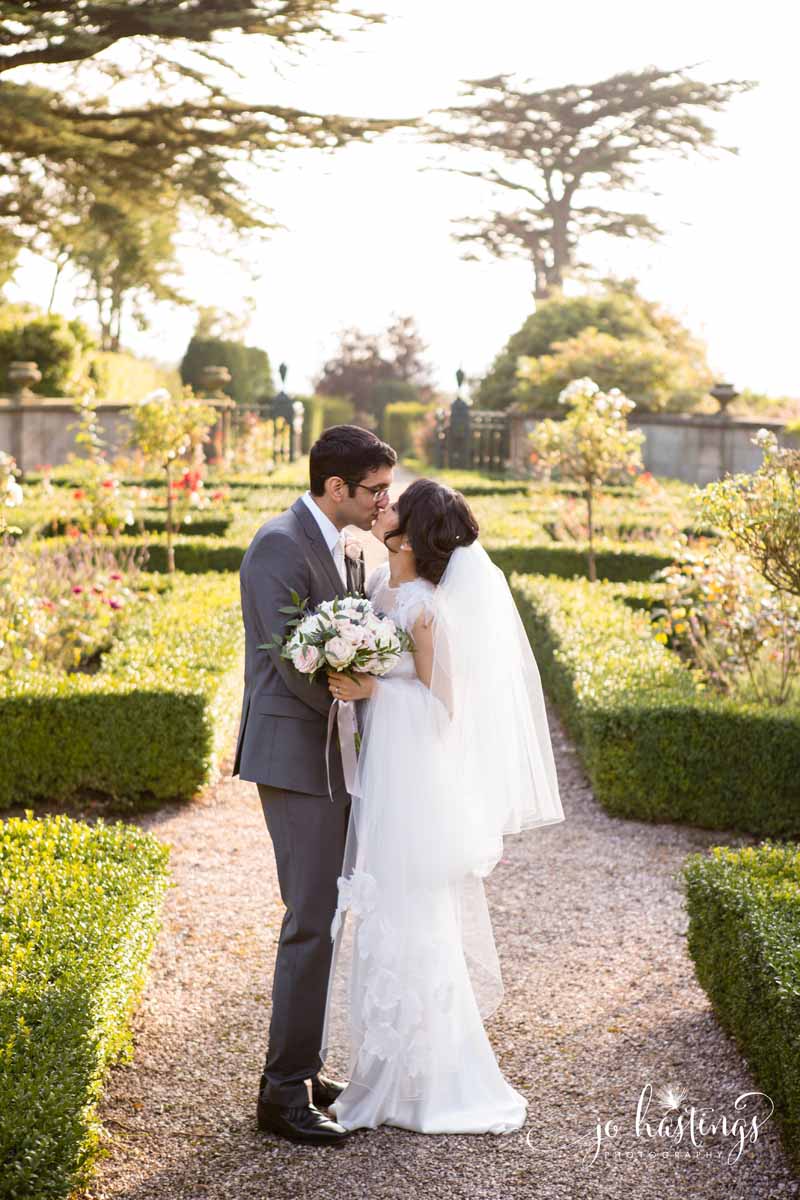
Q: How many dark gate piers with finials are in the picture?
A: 2